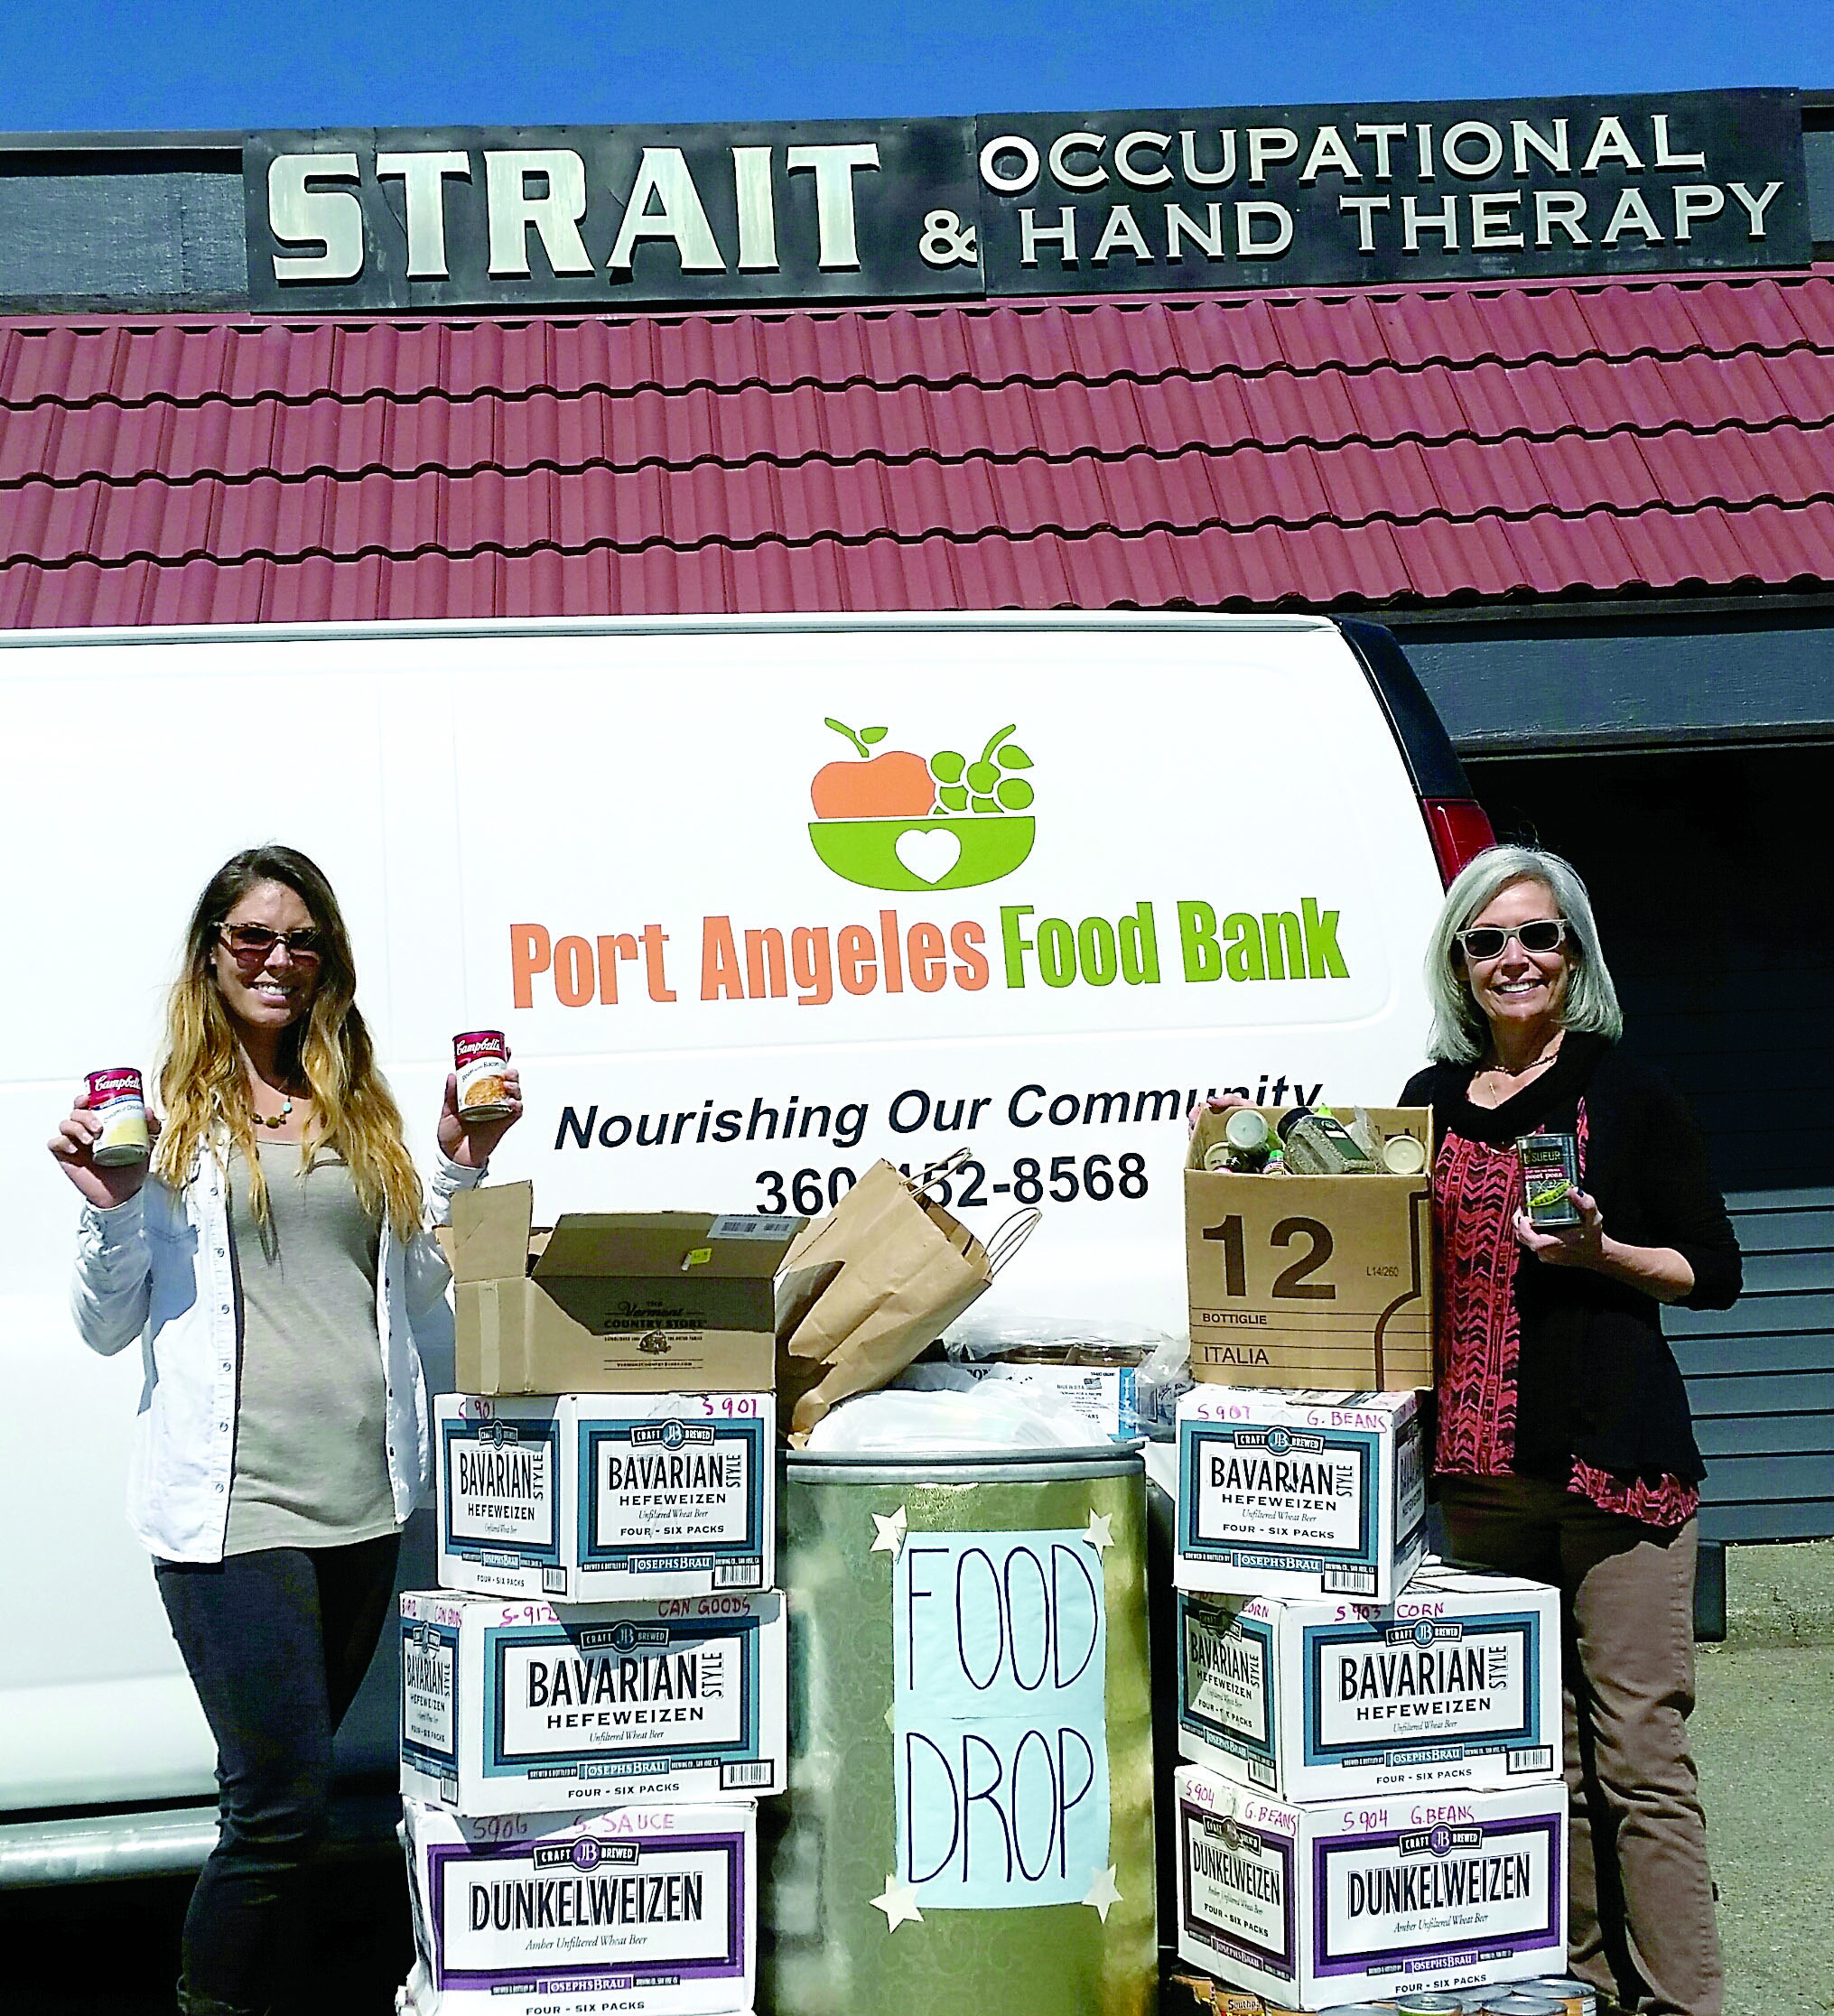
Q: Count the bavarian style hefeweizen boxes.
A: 4